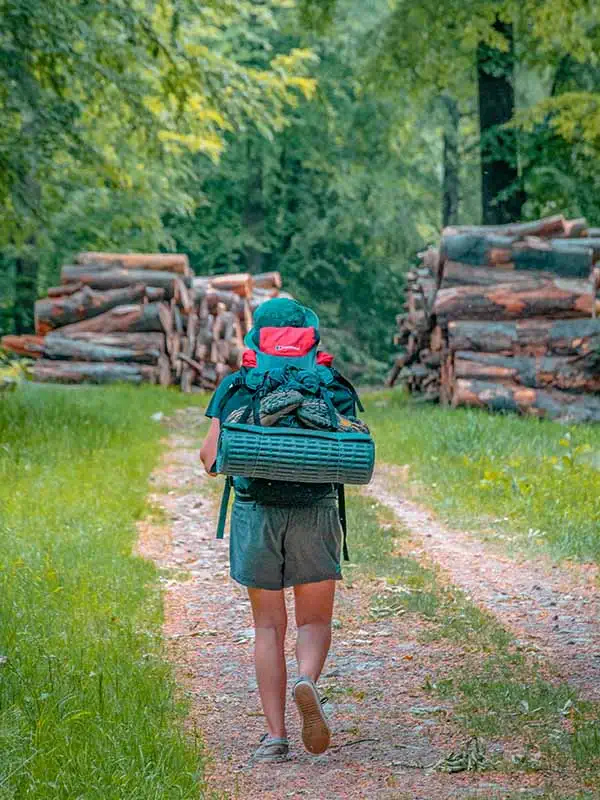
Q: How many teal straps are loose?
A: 2